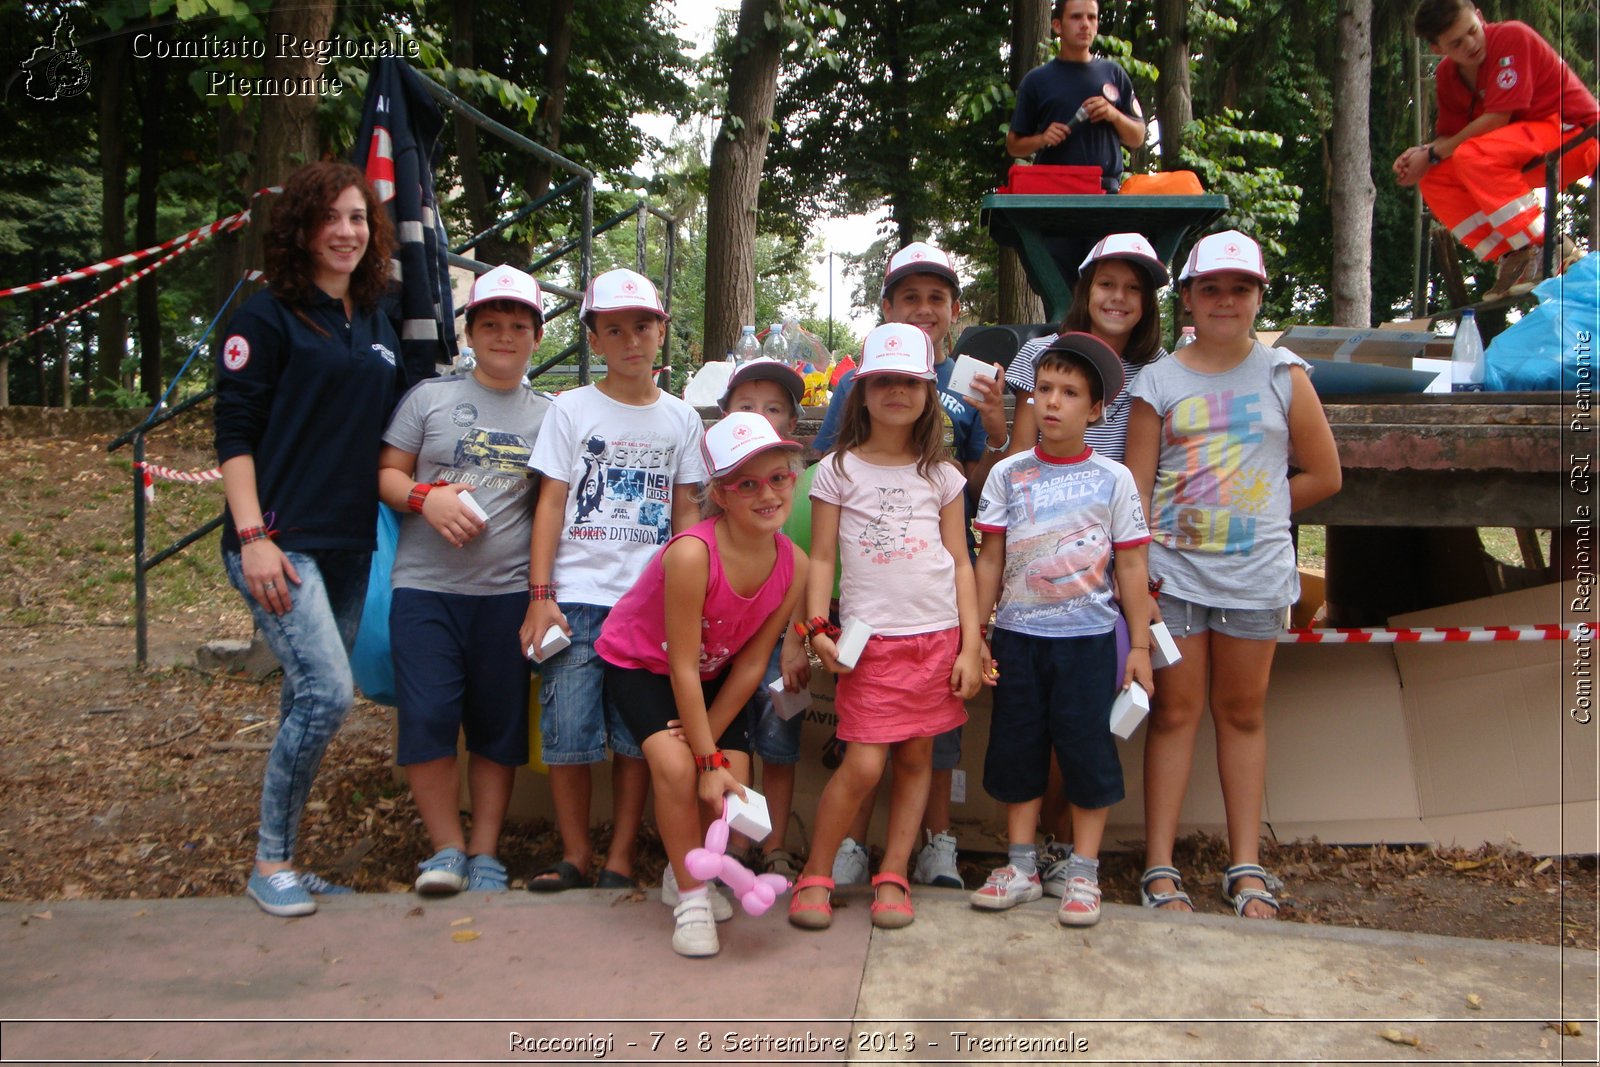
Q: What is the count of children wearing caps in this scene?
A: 9